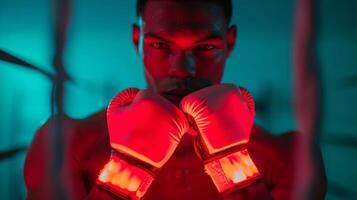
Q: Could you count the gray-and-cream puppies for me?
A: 0